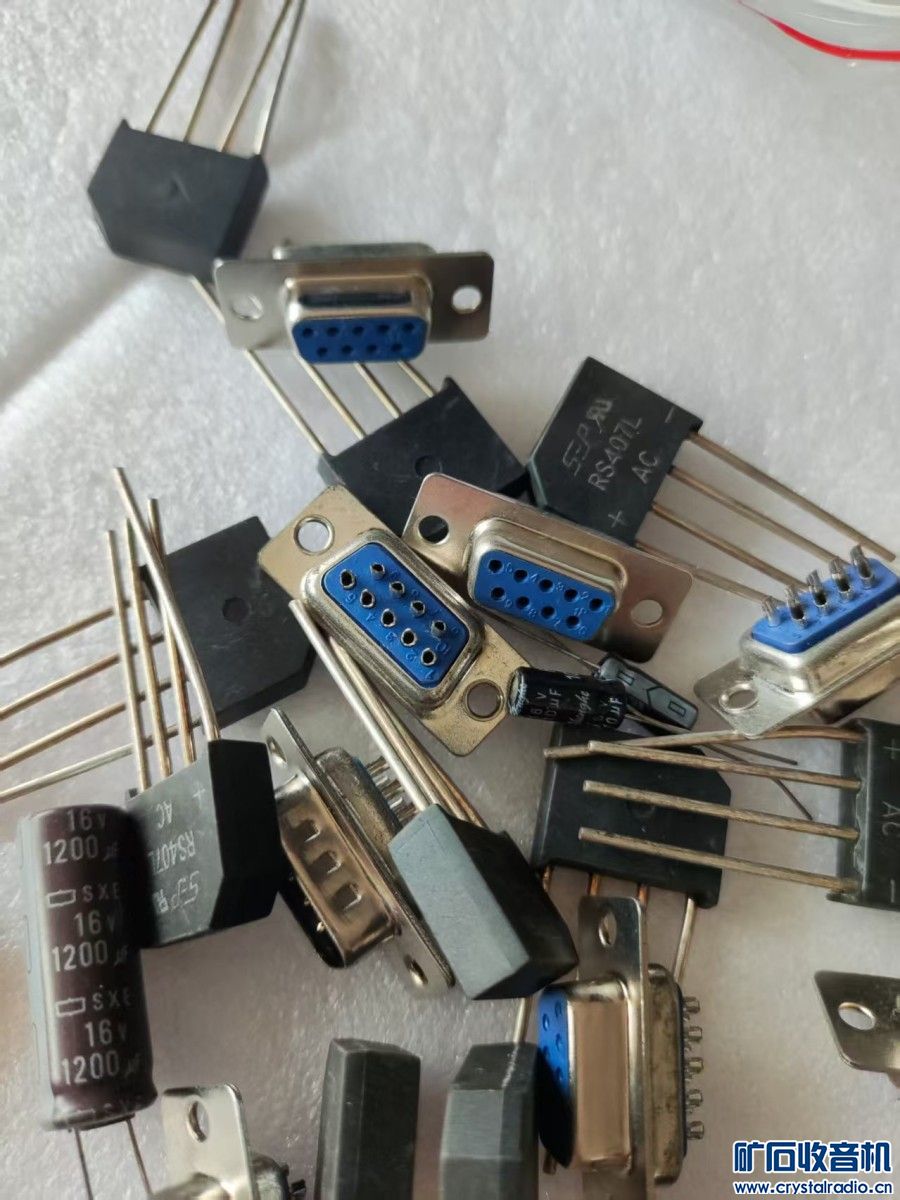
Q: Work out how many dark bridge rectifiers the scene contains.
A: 10